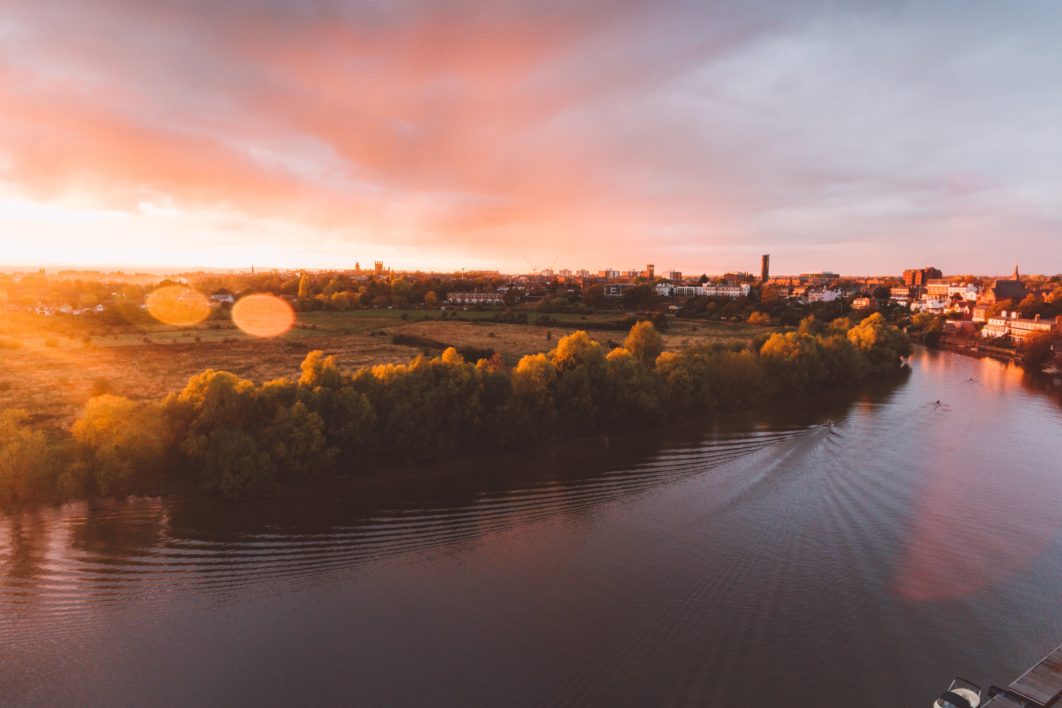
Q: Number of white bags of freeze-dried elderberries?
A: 0